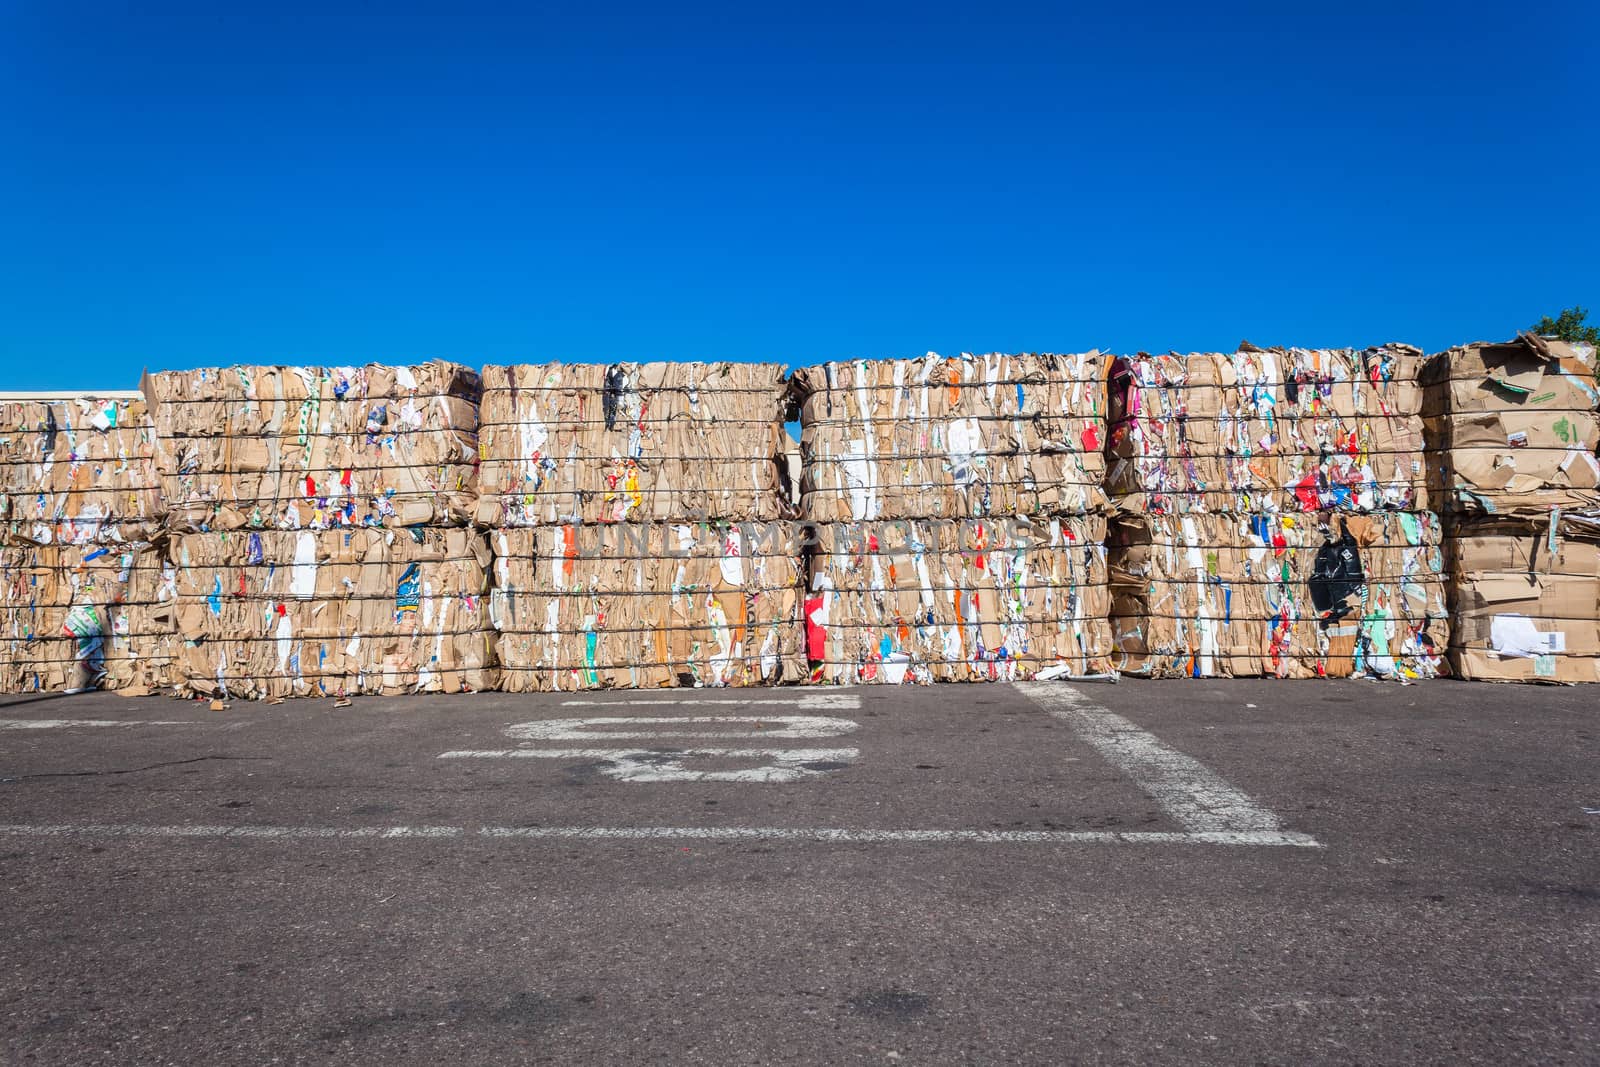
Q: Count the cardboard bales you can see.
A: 12